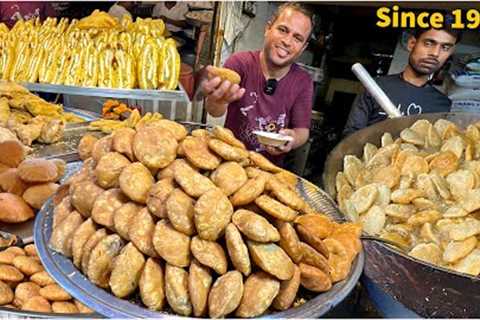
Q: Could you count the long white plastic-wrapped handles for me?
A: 1